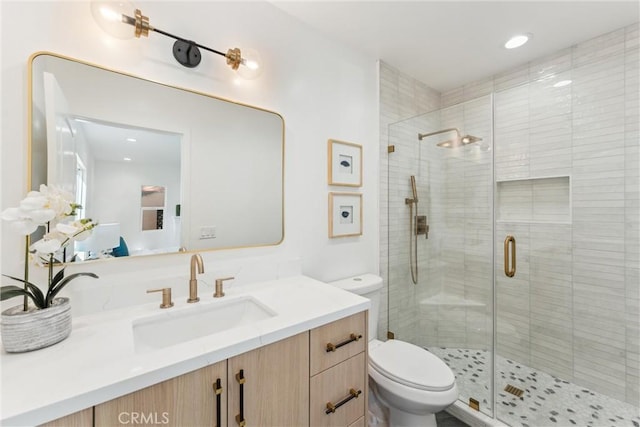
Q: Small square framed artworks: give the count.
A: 2